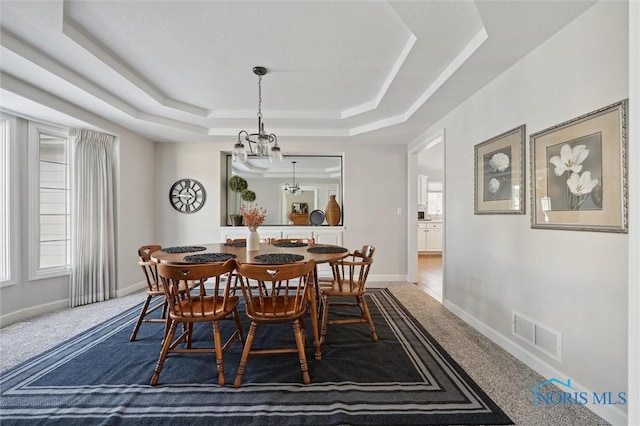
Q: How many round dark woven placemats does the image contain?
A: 6